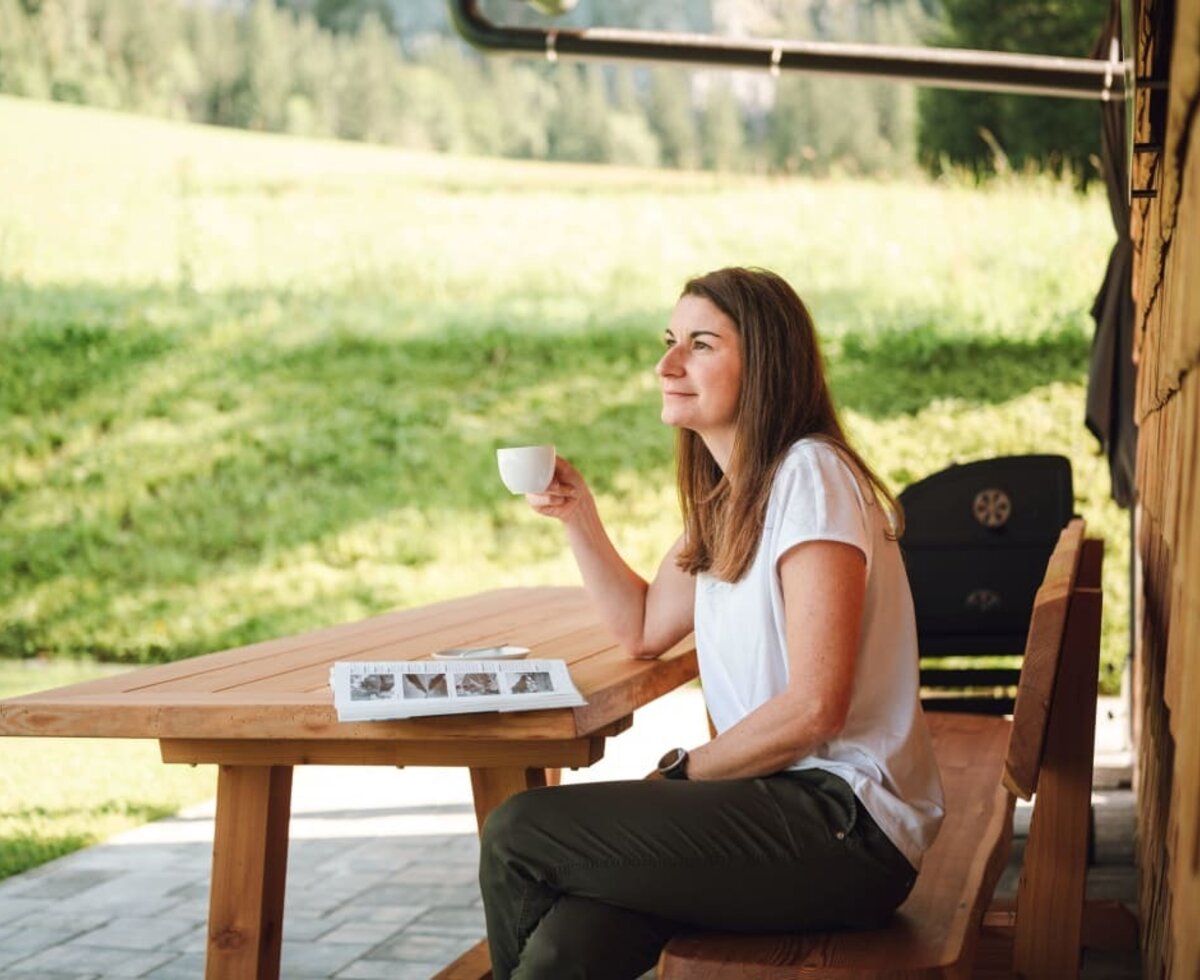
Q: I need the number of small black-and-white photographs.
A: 4